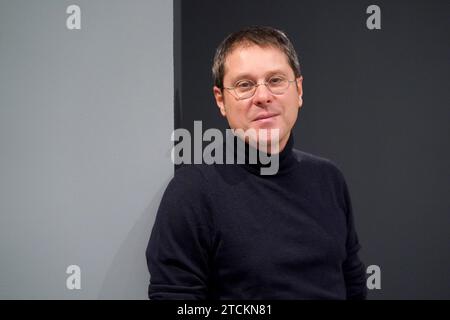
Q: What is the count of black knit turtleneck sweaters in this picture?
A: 1